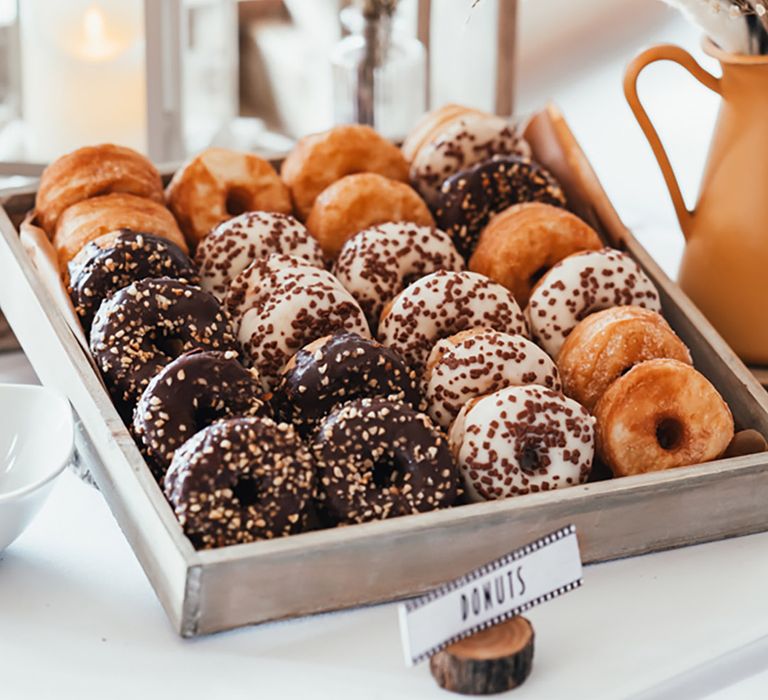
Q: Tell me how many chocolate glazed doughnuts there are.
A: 7